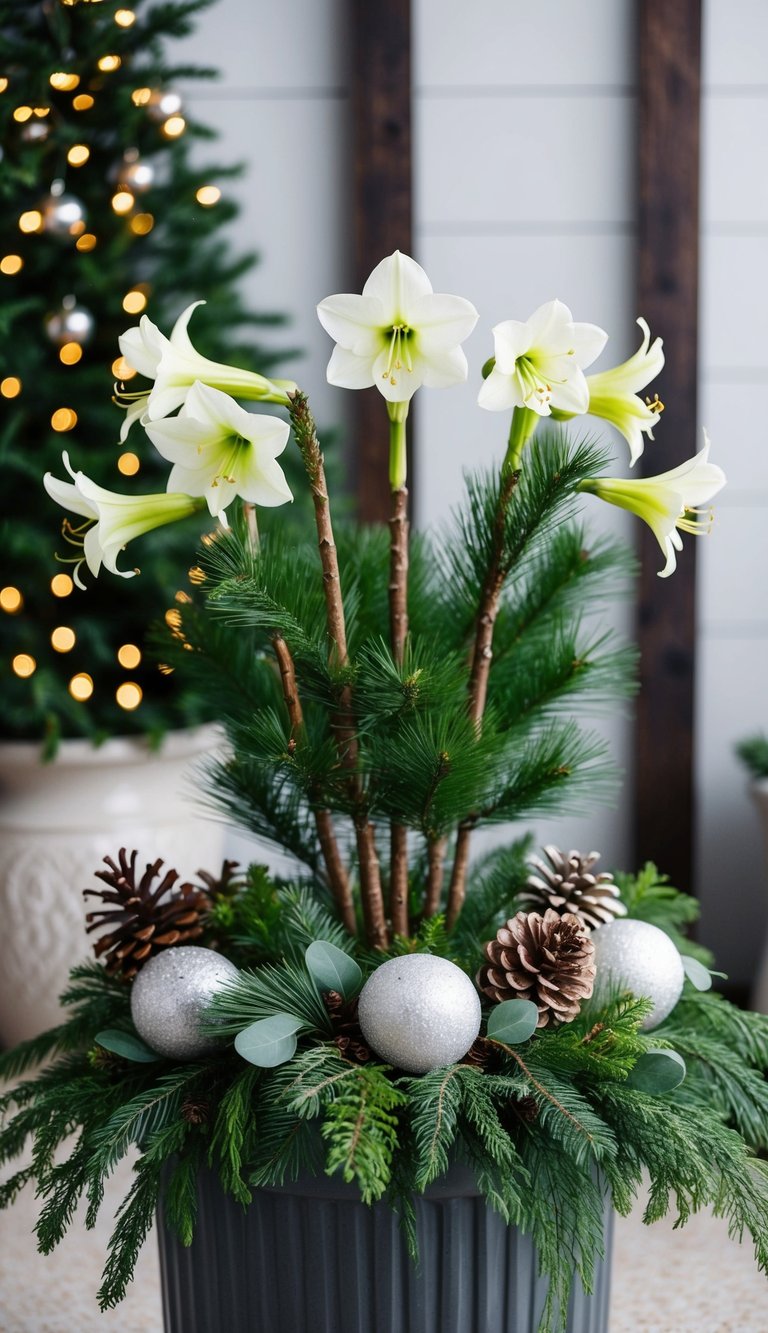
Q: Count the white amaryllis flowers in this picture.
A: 7